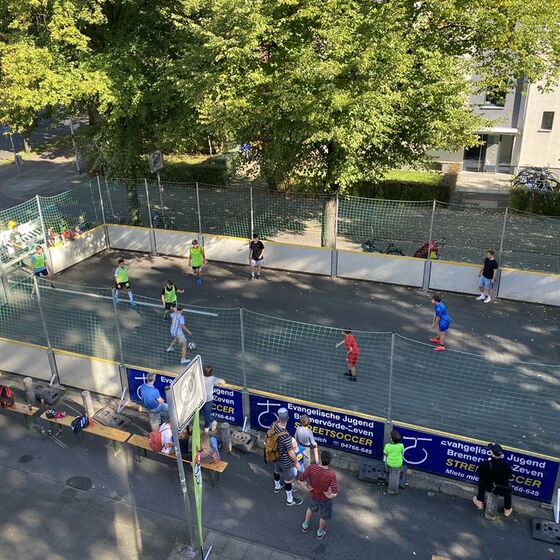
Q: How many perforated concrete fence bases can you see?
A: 5